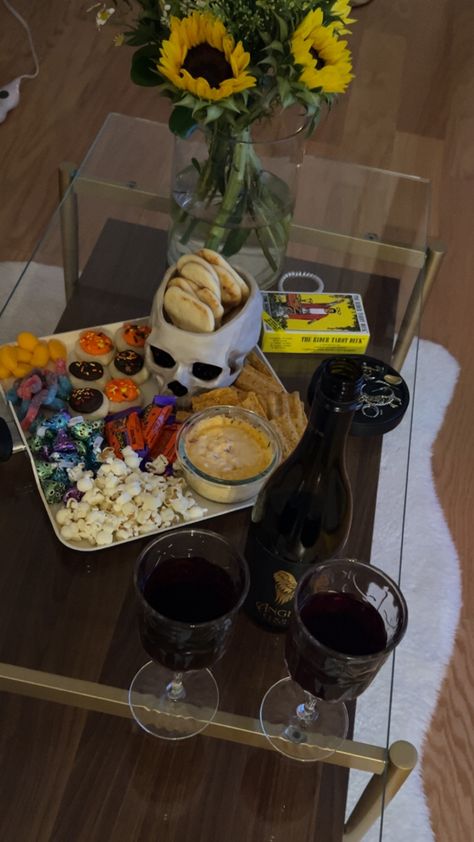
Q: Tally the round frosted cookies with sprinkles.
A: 6